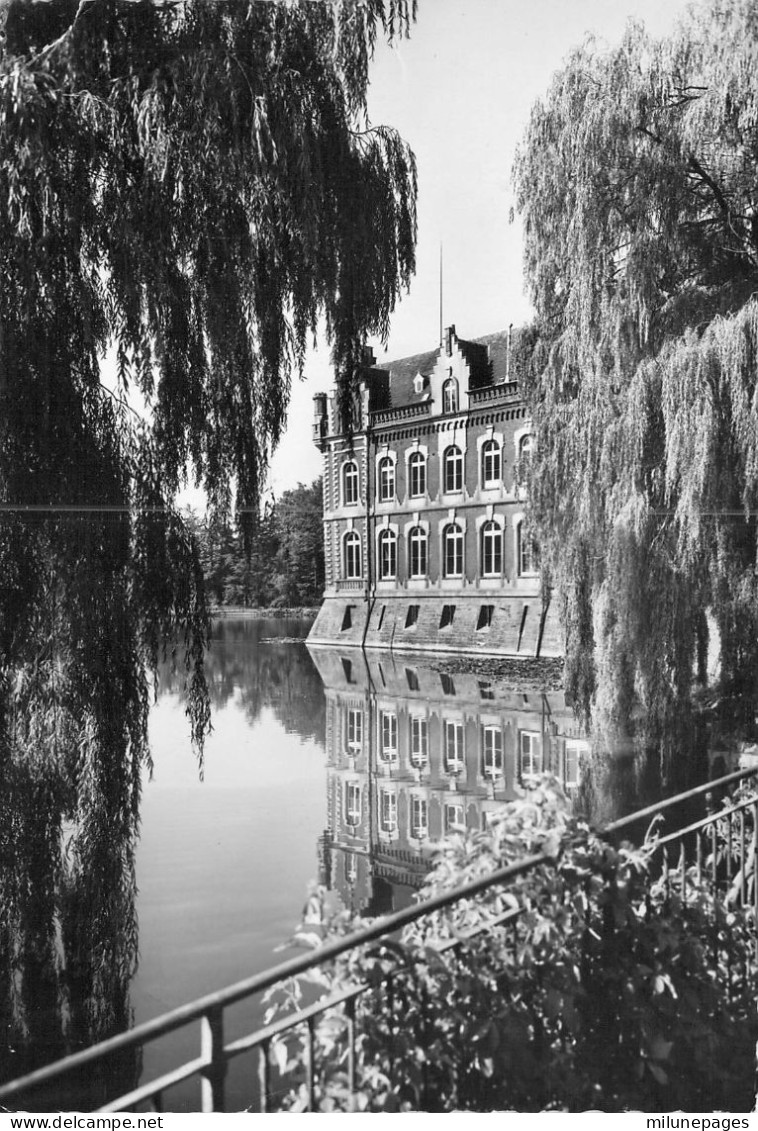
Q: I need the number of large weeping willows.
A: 2